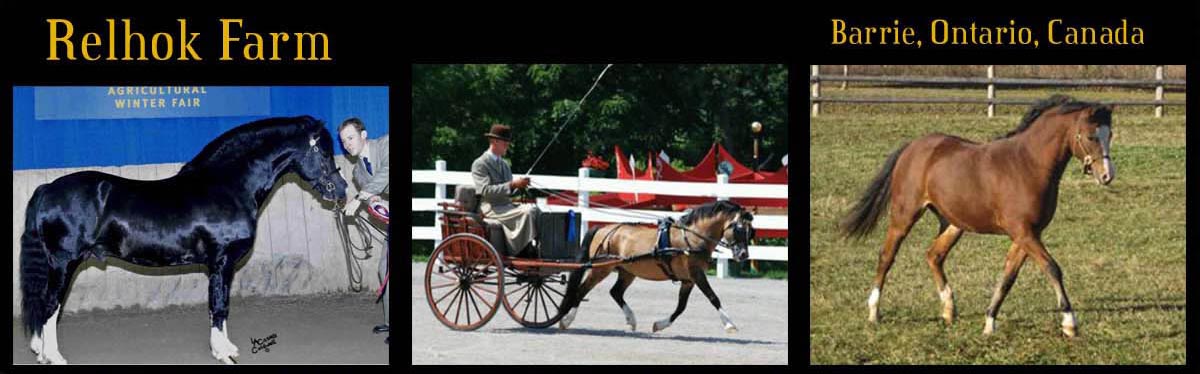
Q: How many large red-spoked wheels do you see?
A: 2